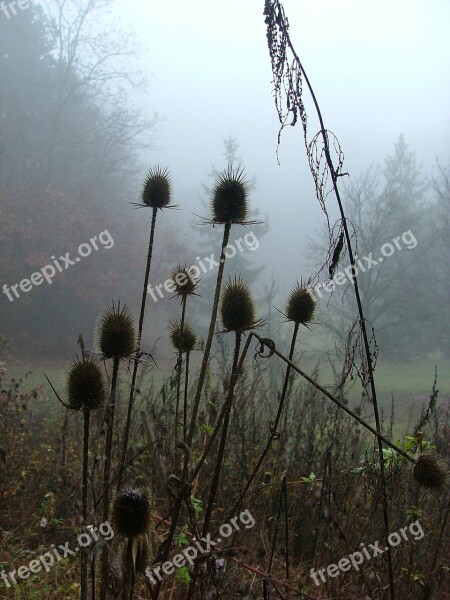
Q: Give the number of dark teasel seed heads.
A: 10